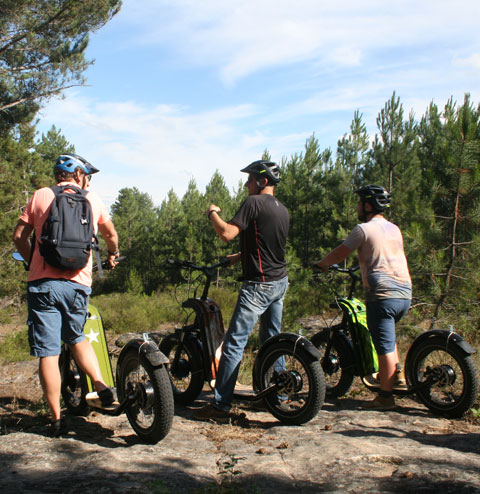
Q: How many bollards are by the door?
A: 0